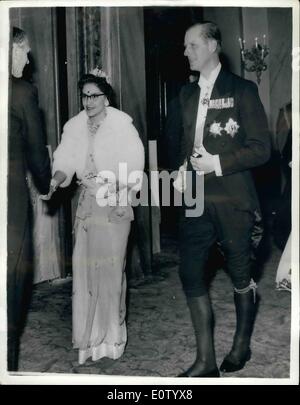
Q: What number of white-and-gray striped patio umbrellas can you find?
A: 0